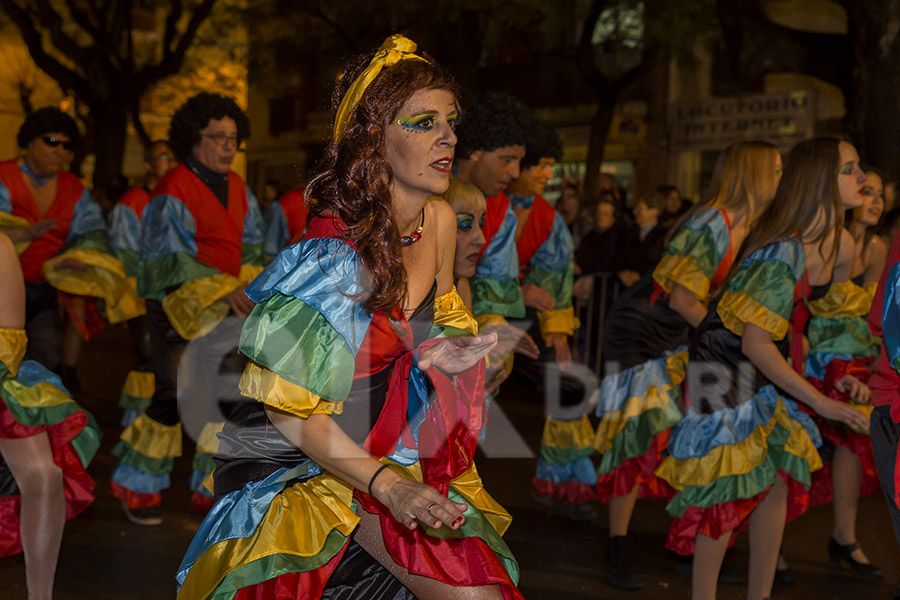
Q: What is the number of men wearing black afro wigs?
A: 4